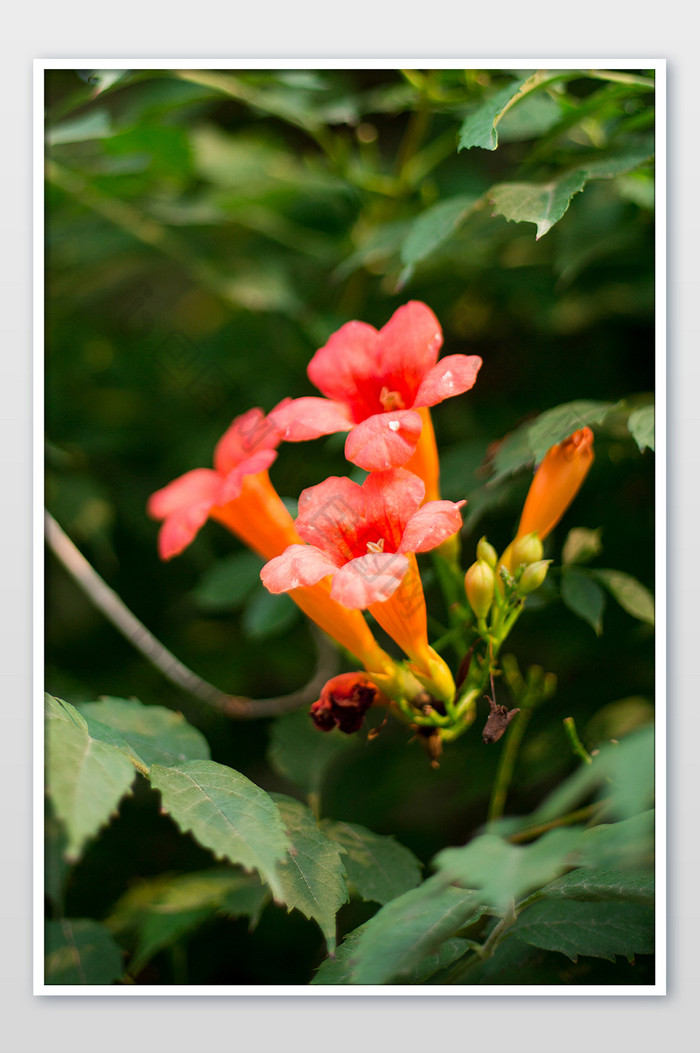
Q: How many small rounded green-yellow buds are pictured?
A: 4